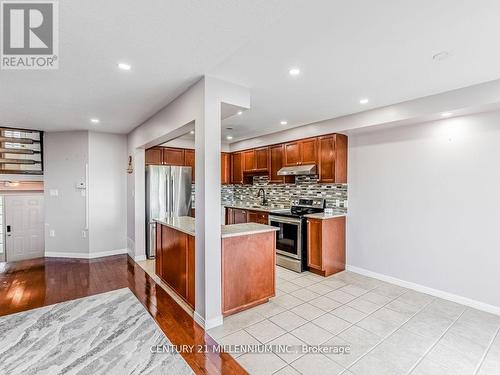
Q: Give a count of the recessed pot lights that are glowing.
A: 9